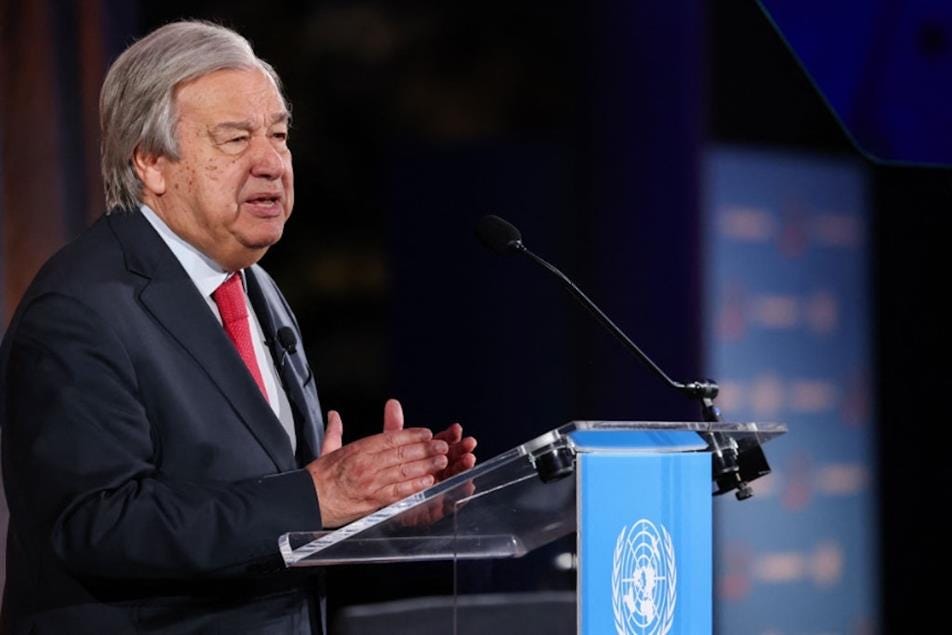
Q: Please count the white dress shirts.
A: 1